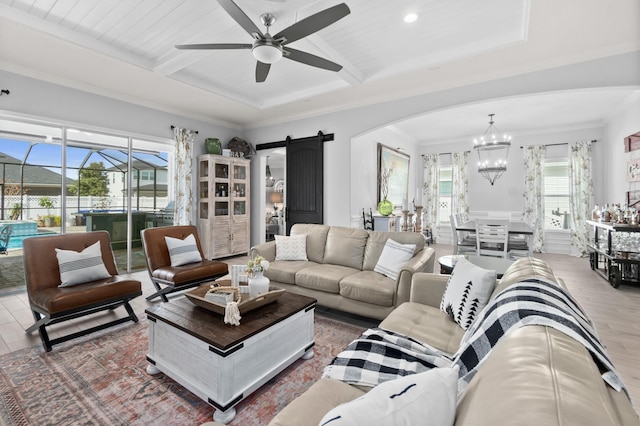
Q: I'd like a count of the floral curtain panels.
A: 5